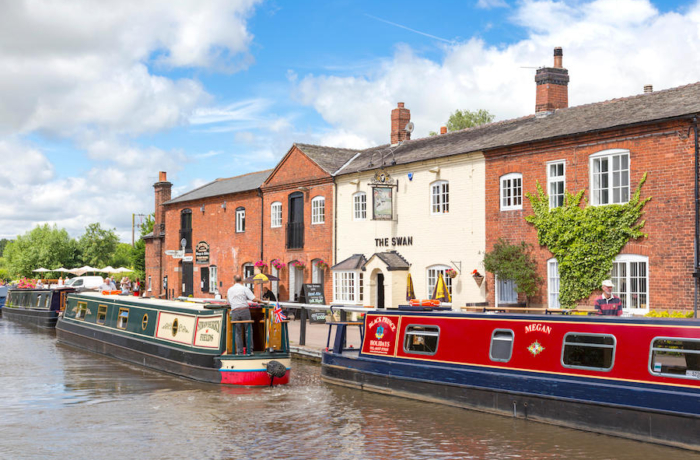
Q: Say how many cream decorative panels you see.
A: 2